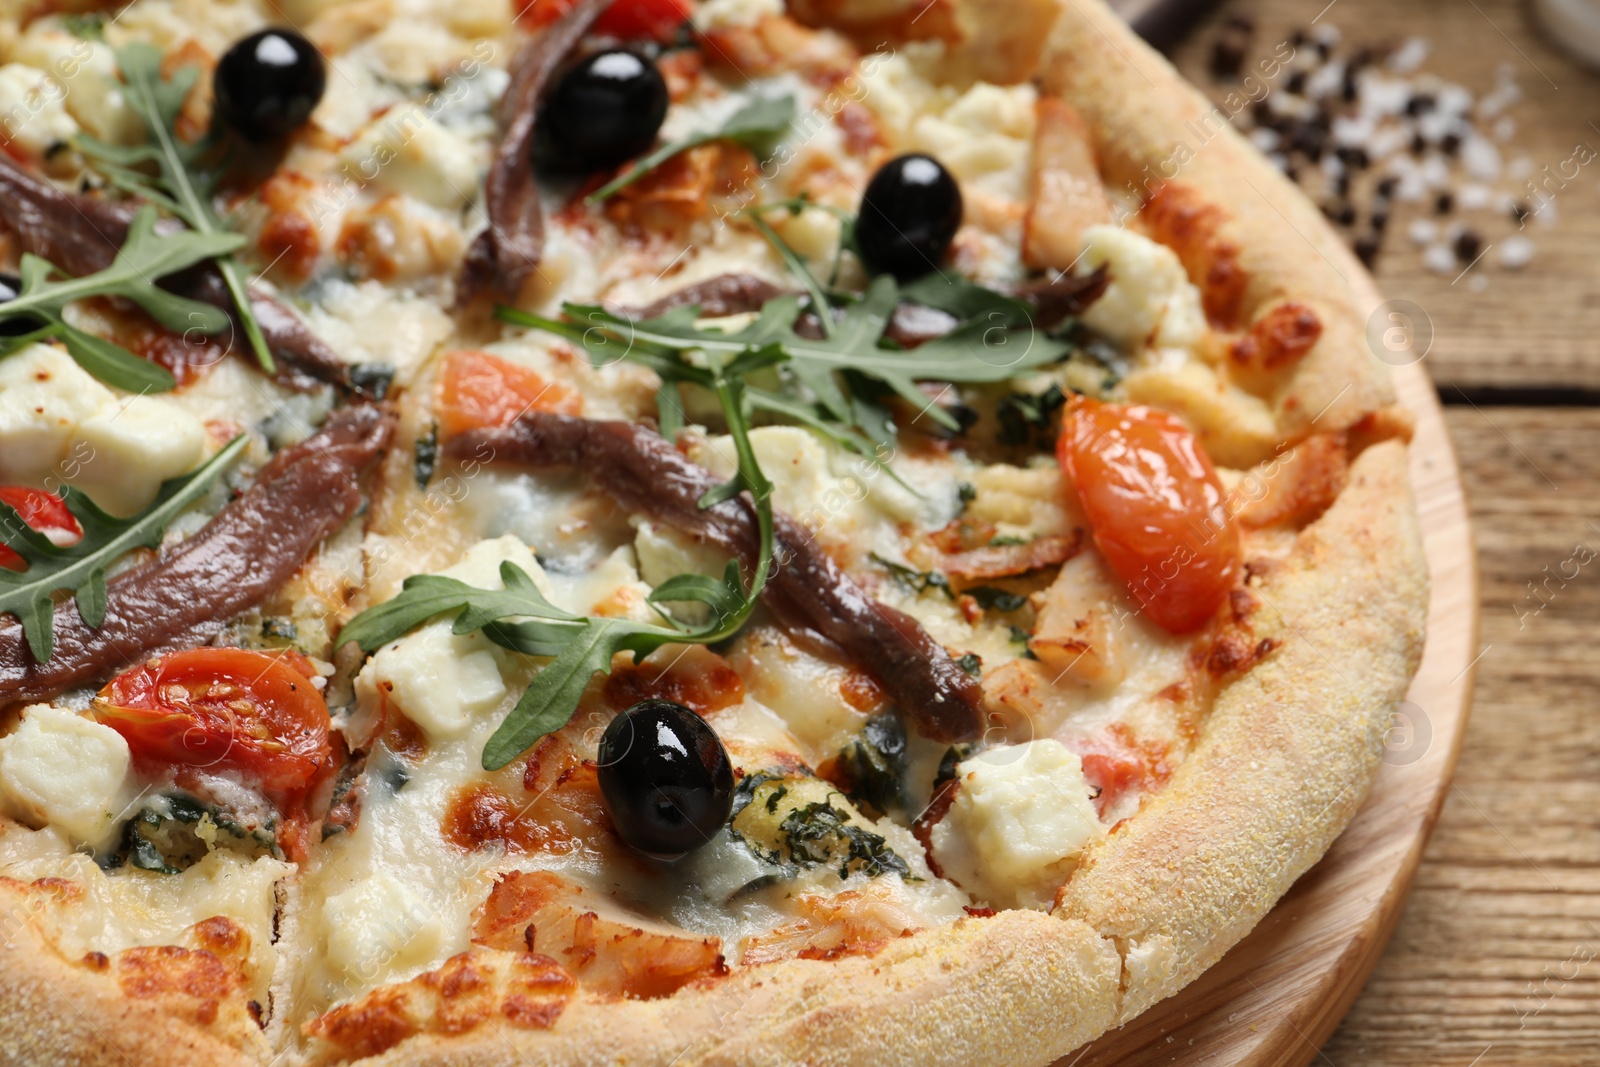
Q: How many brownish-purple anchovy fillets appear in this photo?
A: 5